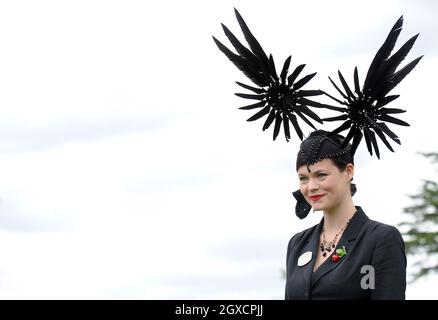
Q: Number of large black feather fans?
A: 2